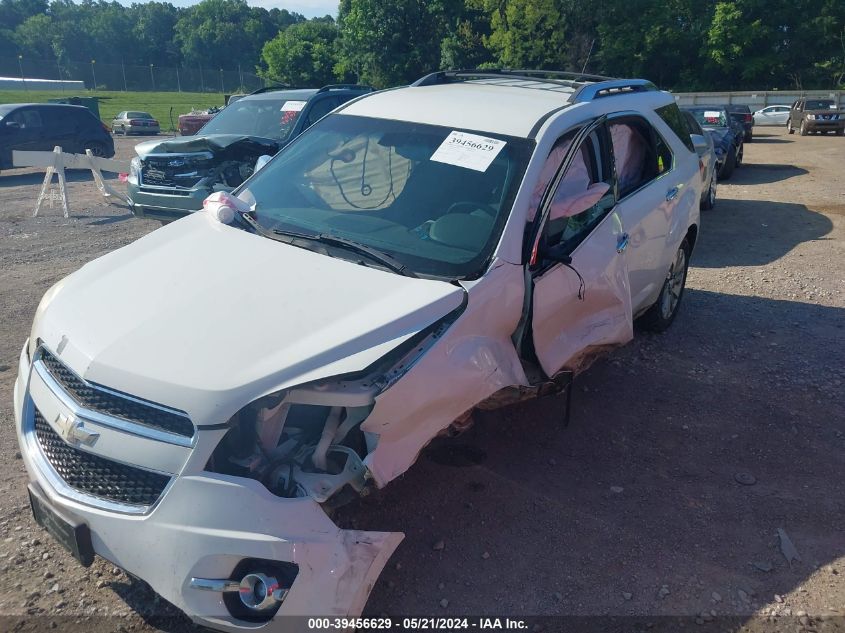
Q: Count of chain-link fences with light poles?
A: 1